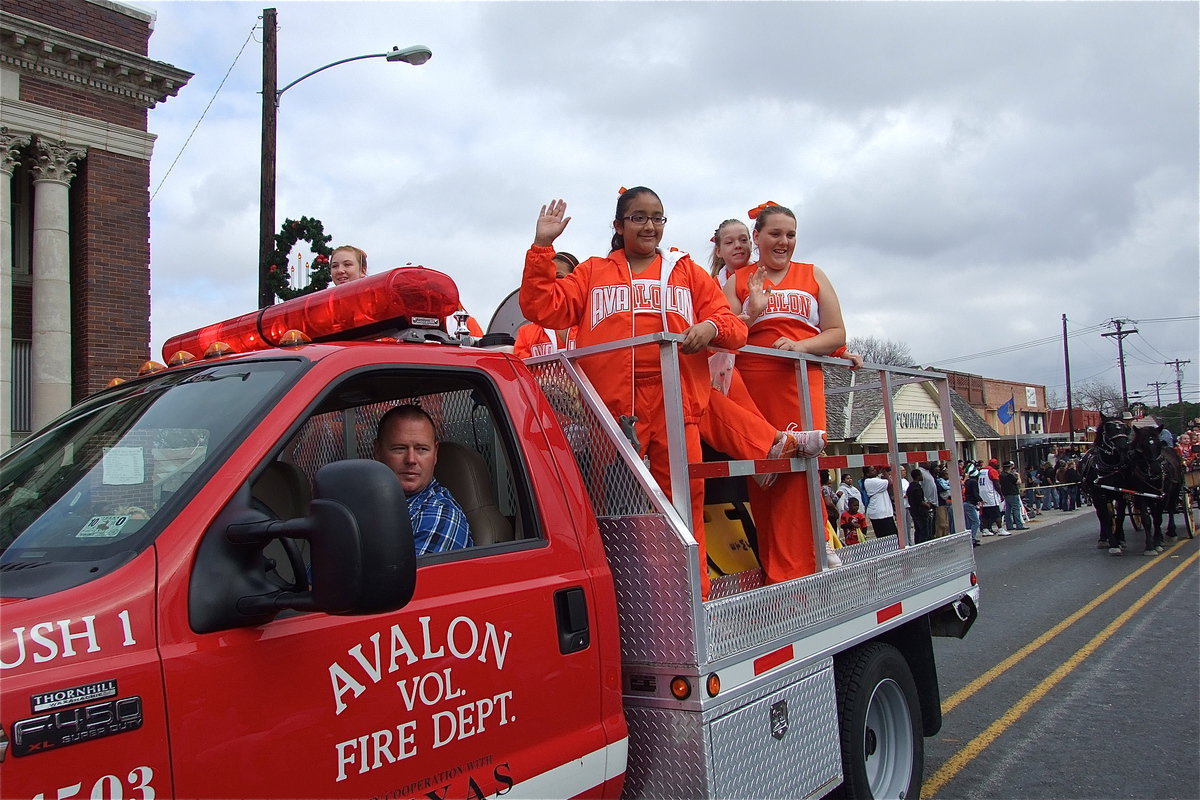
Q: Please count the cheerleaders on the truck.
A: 5